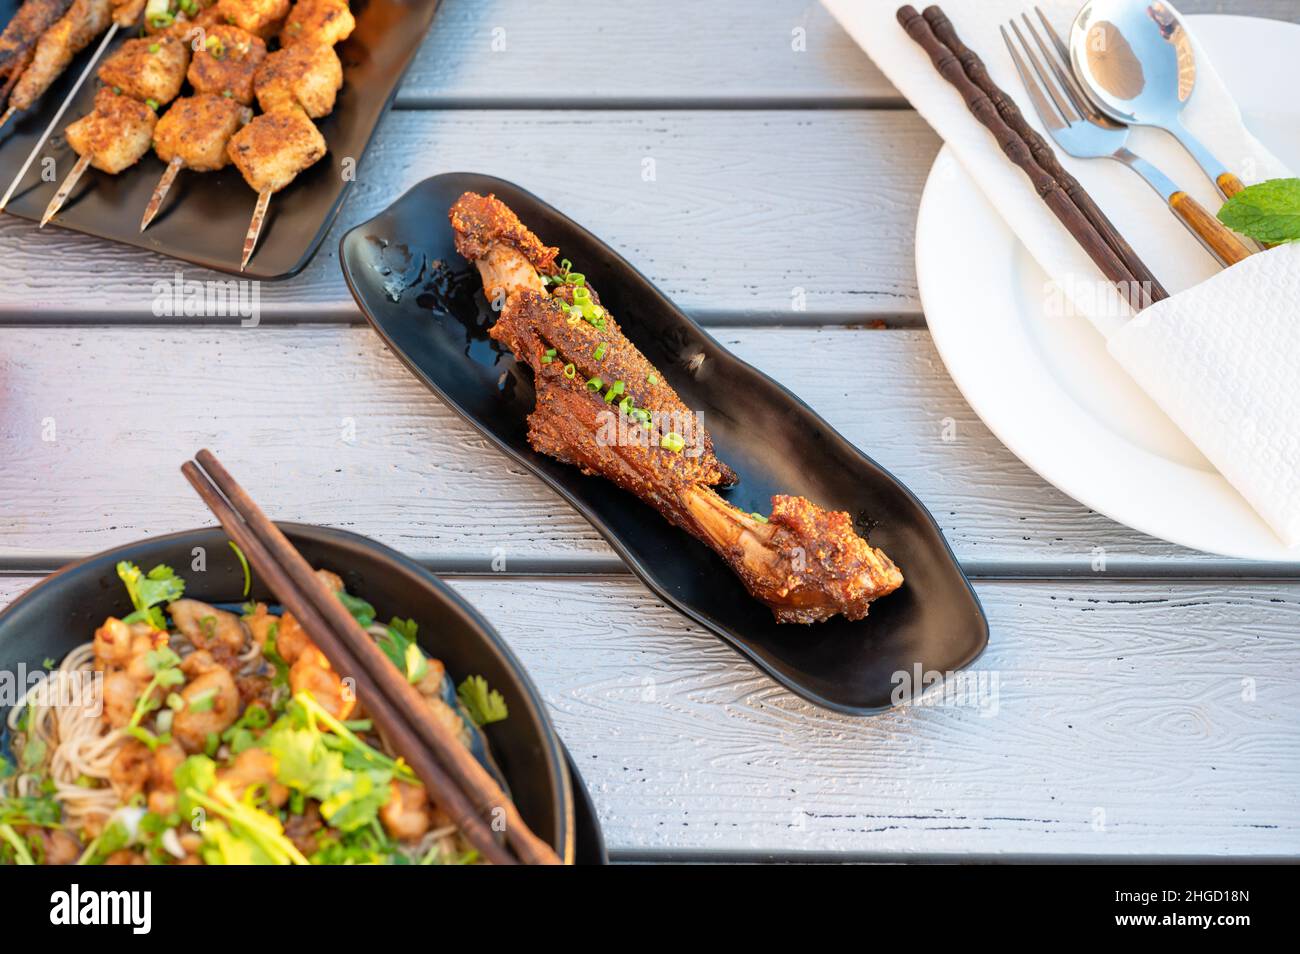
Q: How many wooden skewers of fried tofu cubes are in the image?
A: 3